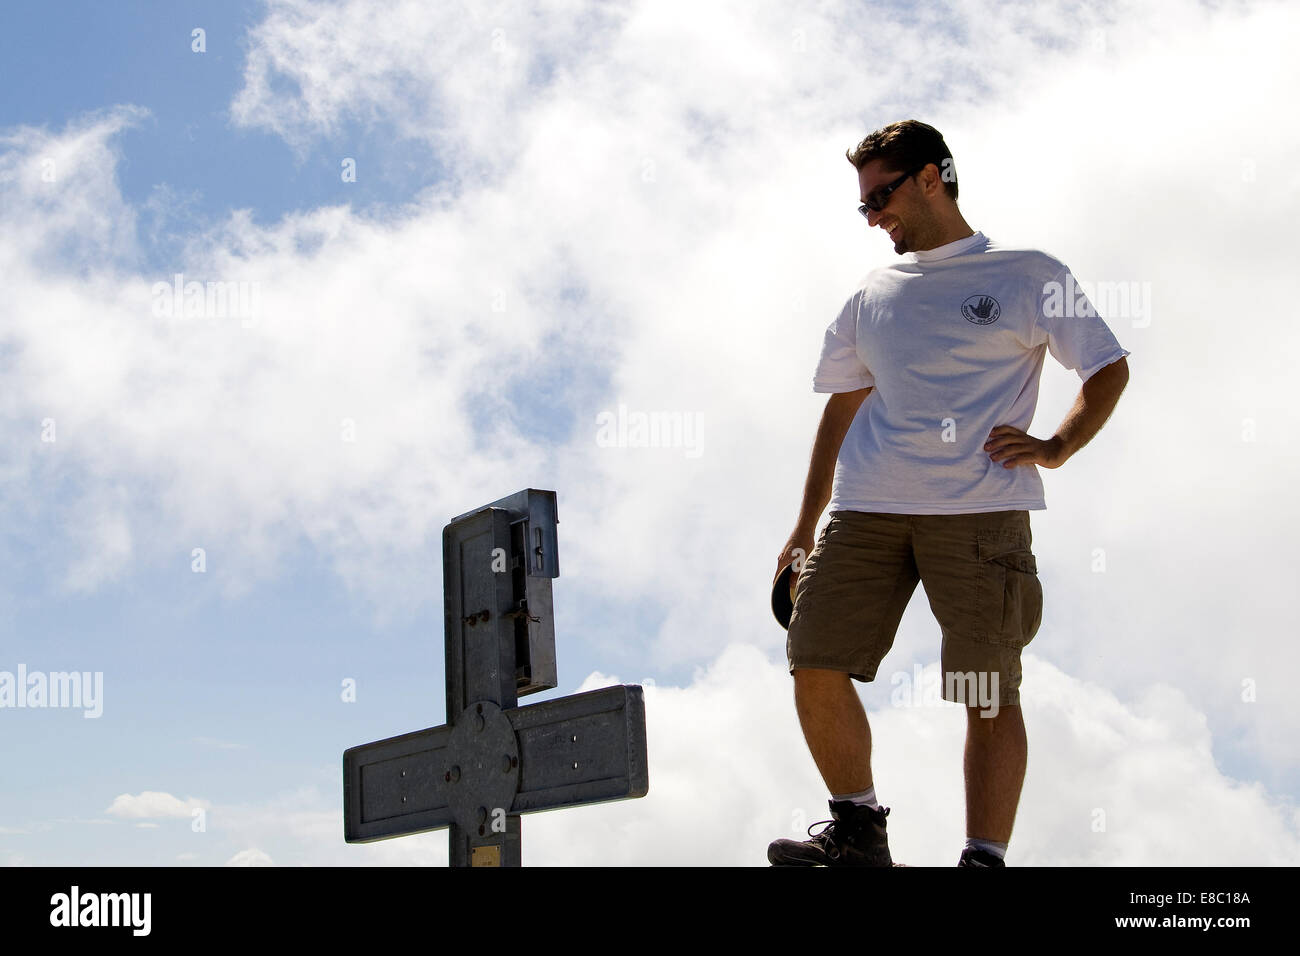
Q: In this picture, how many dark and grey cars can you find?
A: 0